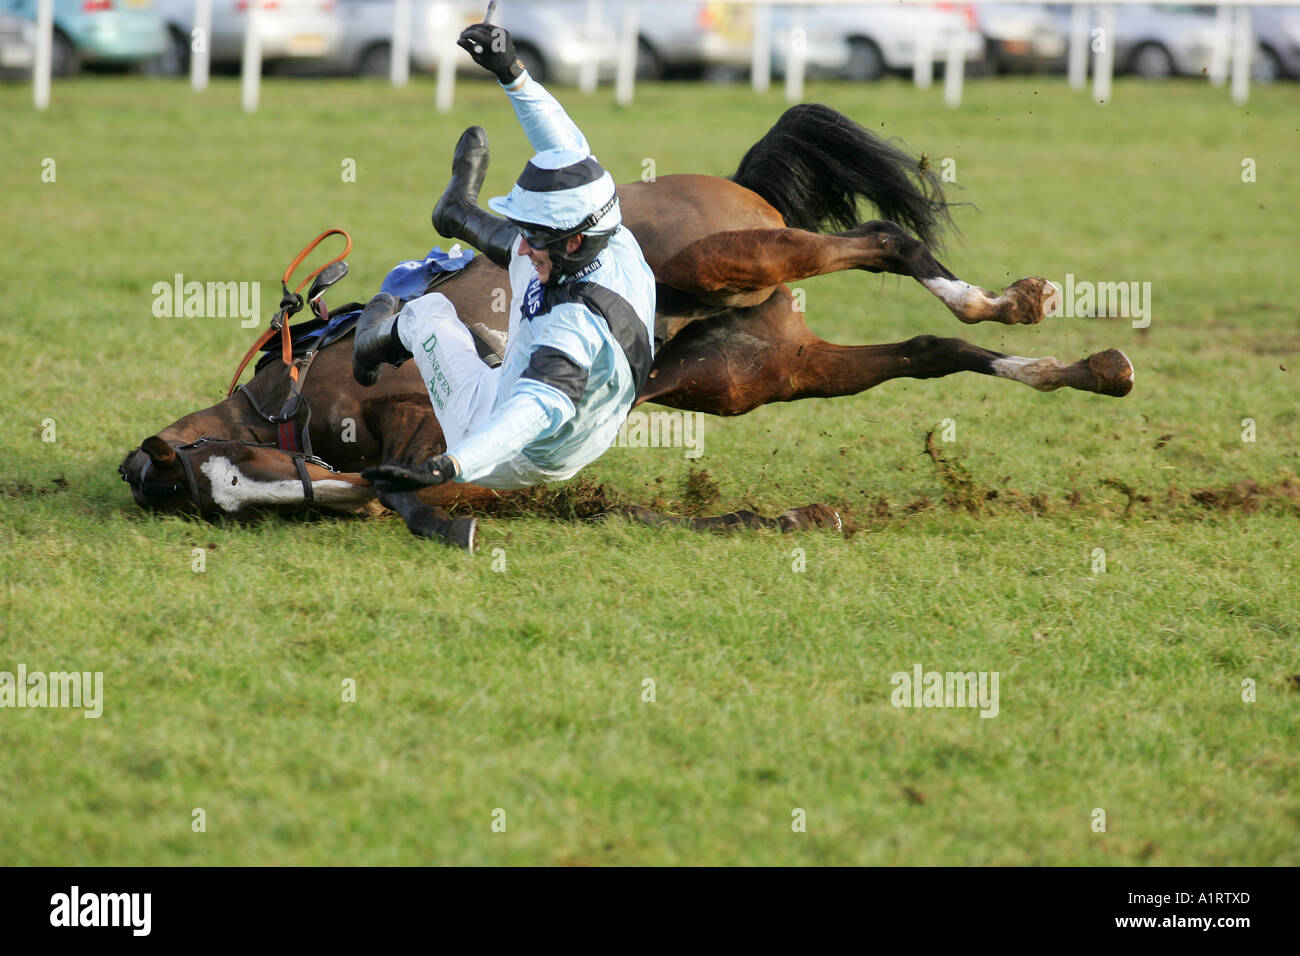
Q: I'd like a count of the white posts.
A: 15